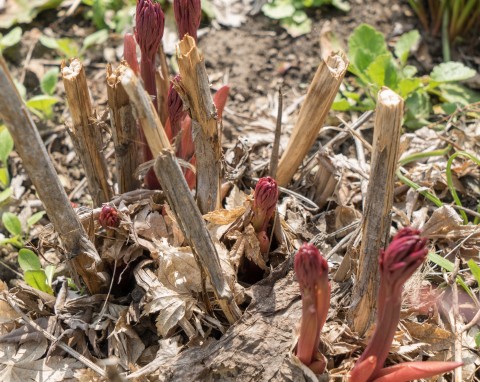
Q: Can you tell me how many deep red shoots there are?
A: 7